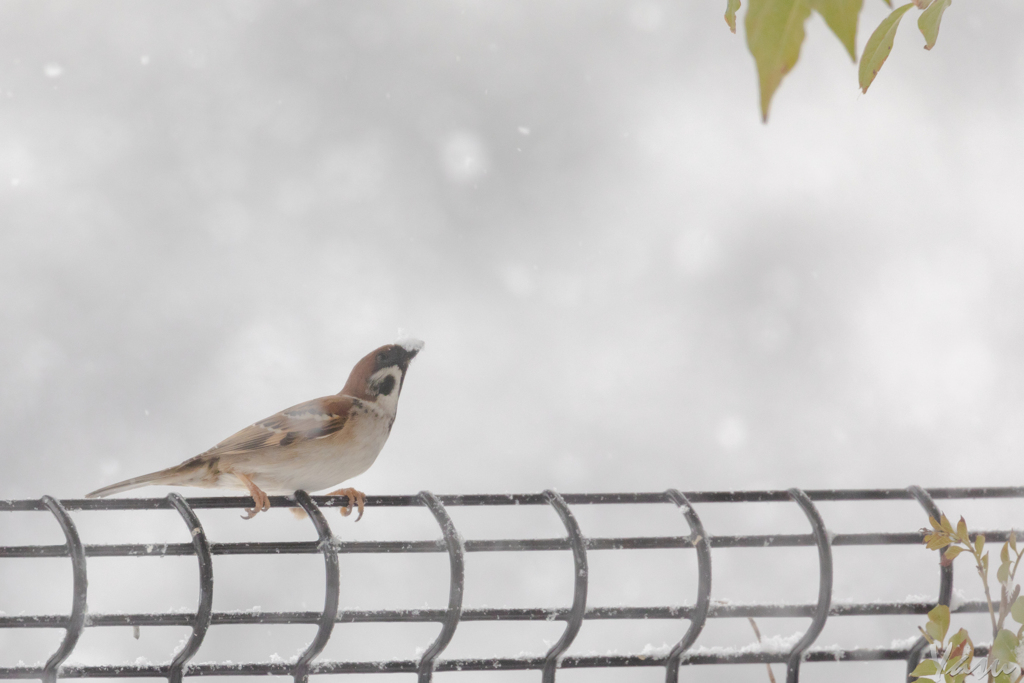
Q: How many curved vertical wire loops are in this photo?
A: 8